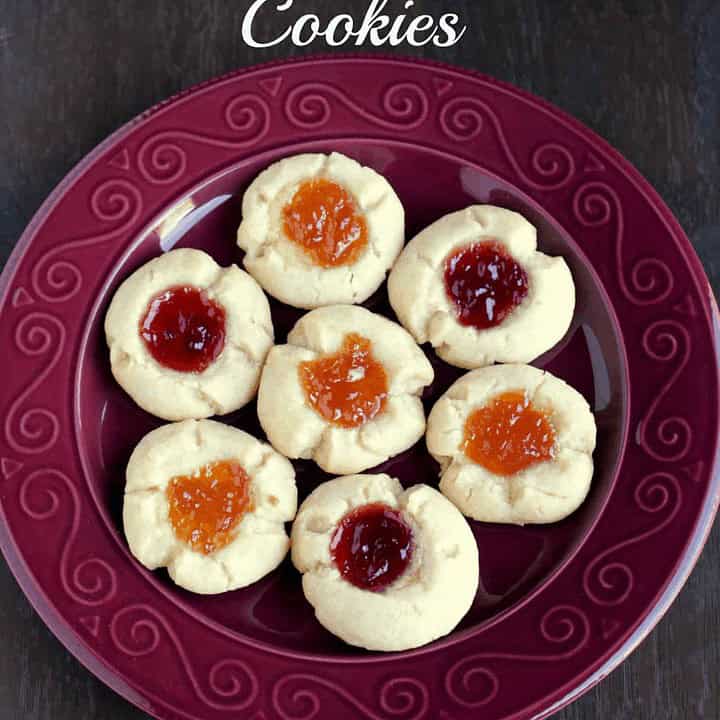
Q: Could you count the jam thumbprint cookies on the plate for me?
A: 7